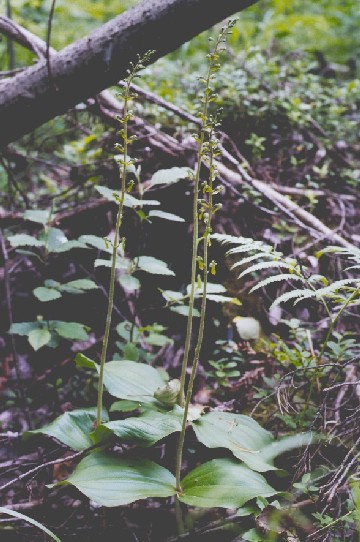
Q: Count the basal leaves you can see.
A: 6